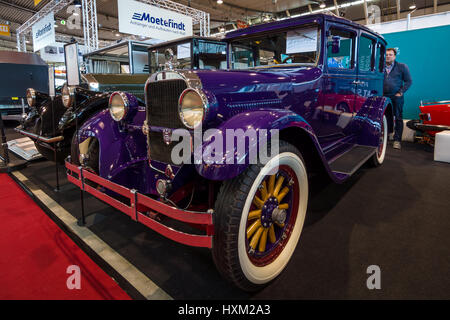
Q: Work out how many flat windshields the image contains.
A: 2